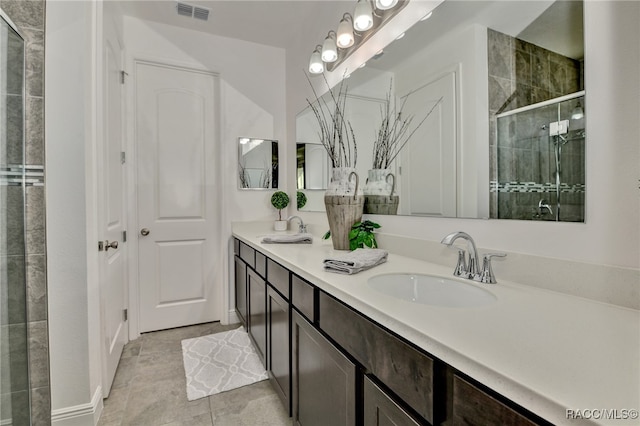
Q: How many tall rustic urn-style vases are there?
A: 1